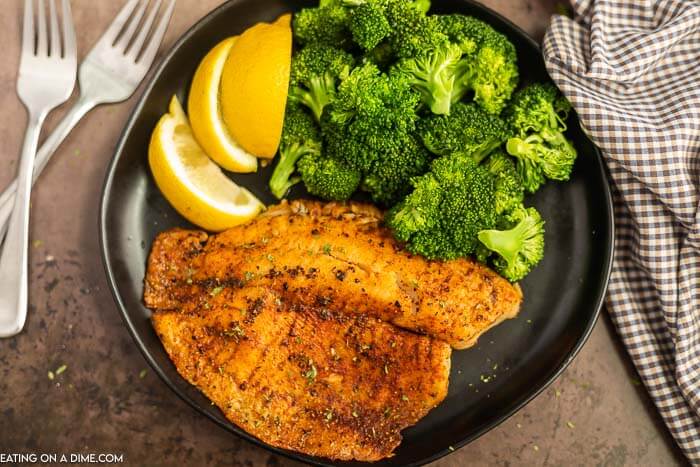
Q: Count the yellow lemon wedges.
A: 3